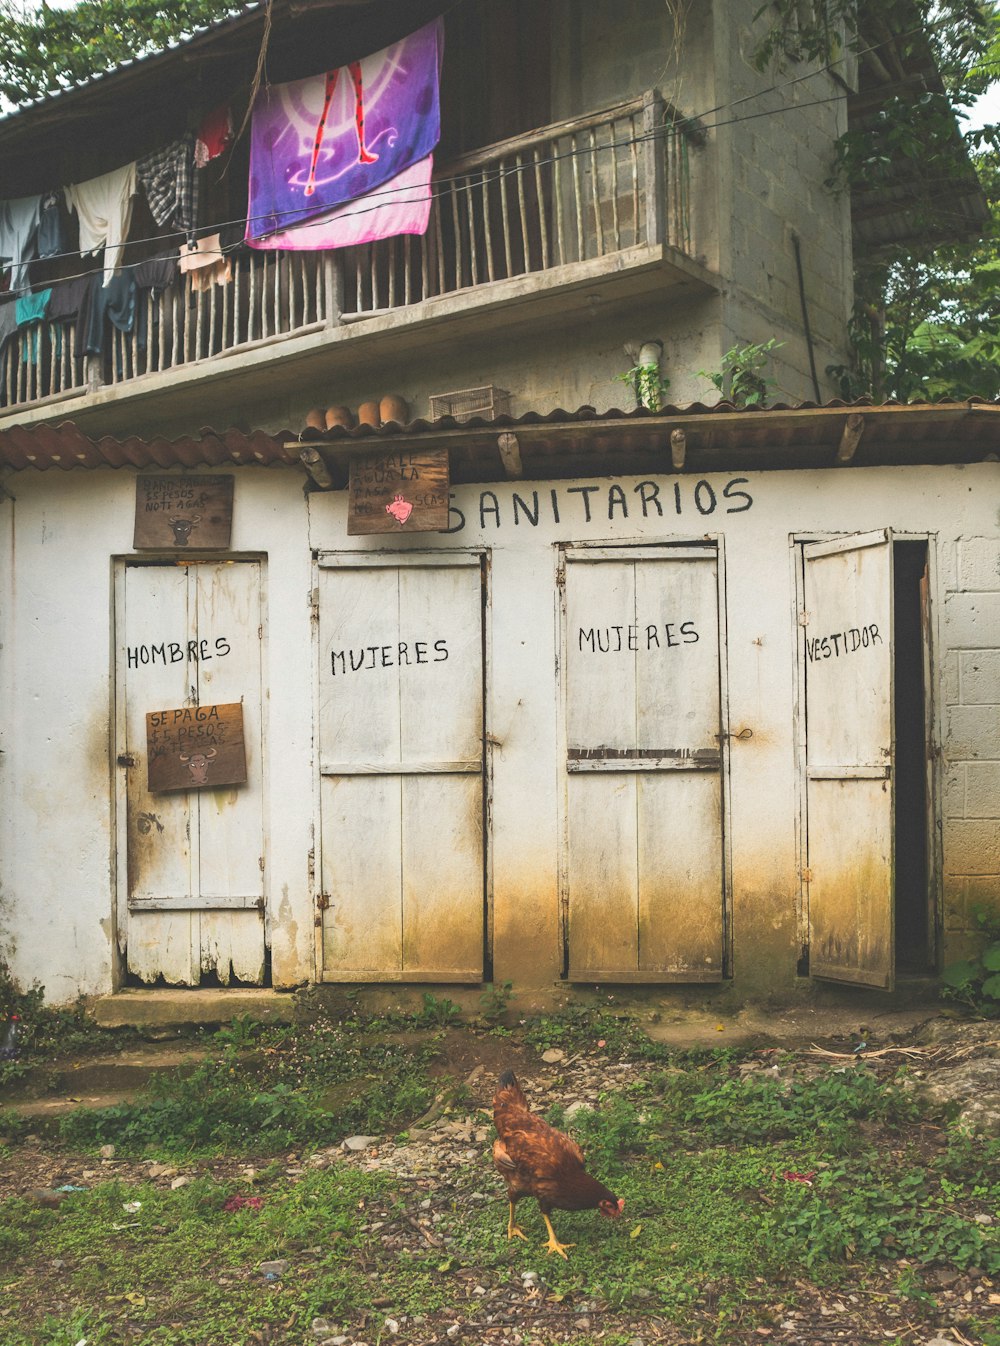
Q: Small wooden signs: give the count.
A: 3